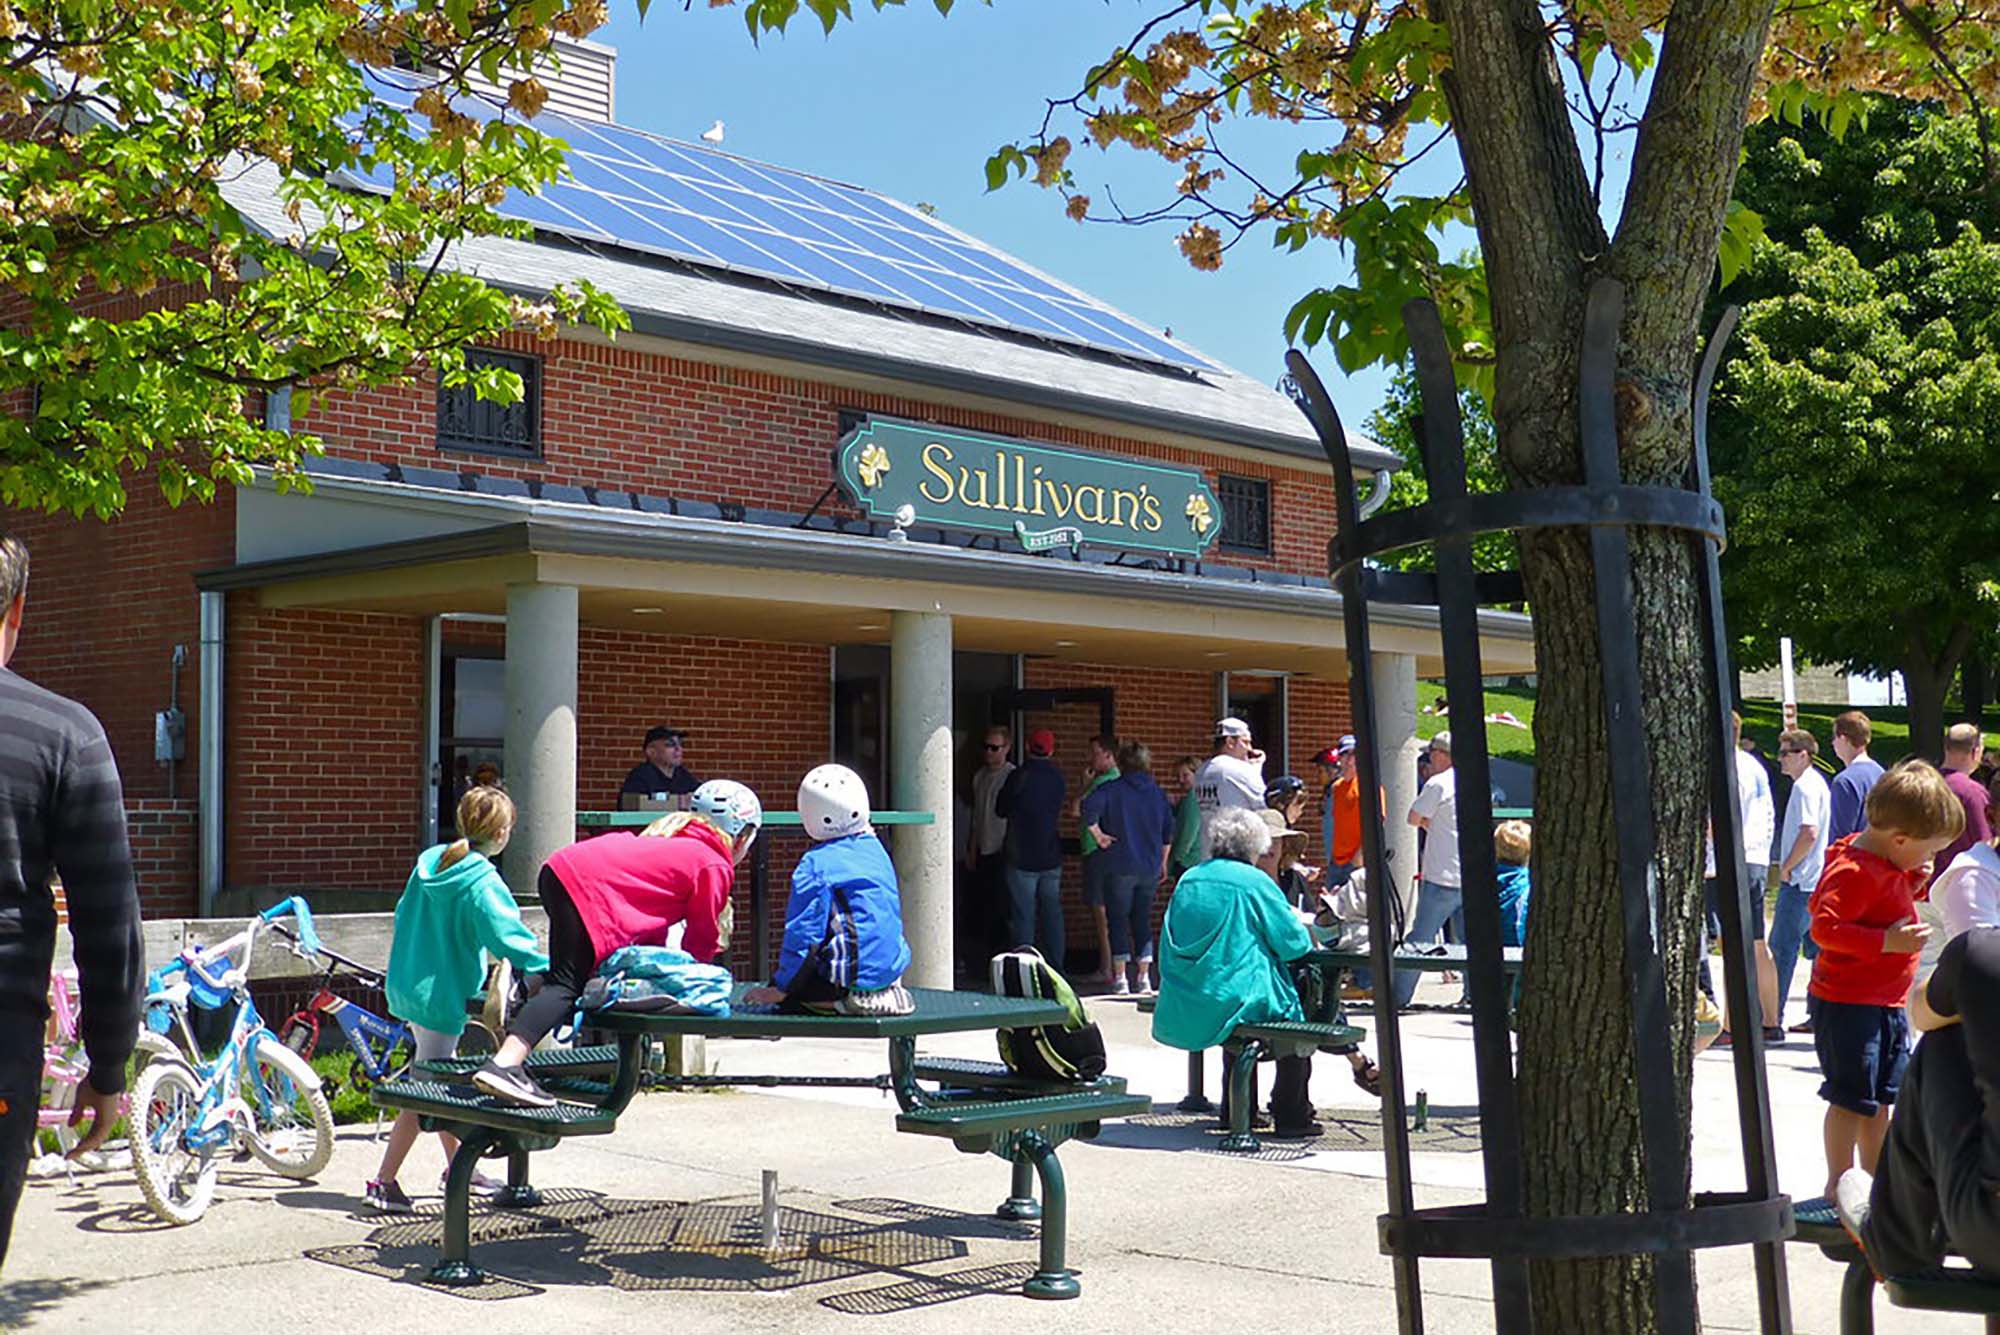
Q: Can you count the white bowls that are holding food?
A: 0